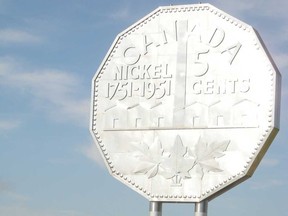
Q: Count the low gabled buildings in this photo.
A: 6